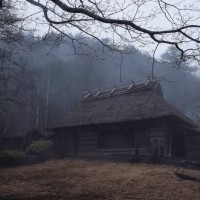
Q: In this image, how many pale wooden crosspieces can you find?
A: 5